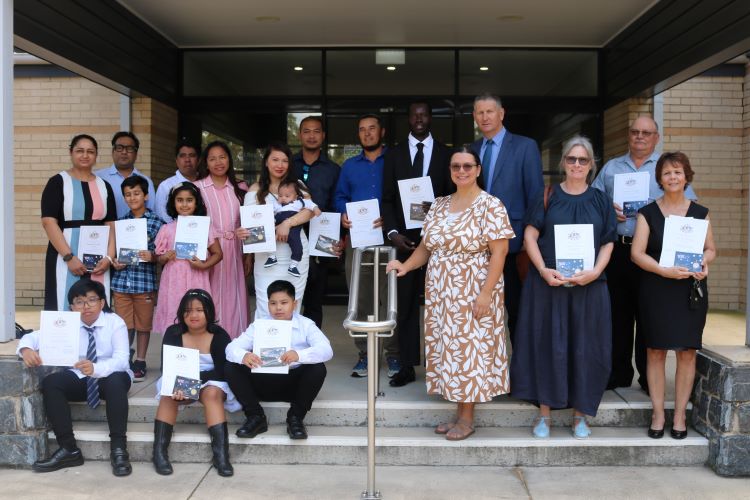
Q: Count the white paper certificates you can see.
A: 13